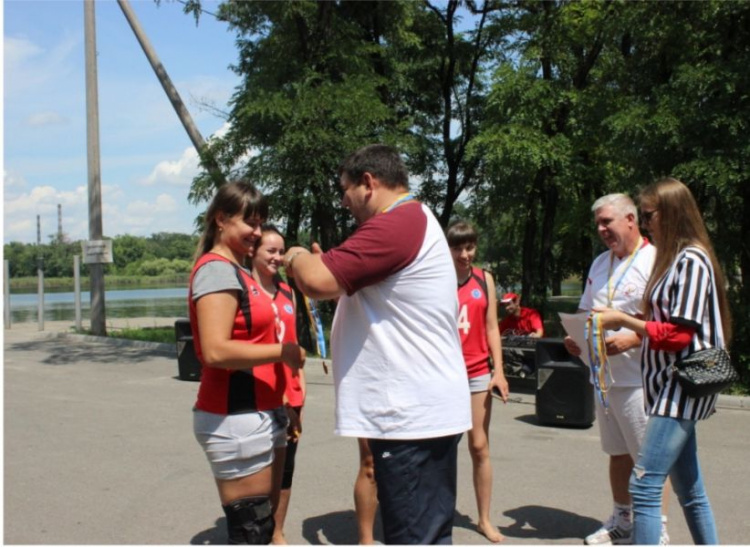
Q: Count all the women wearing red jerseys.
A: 3